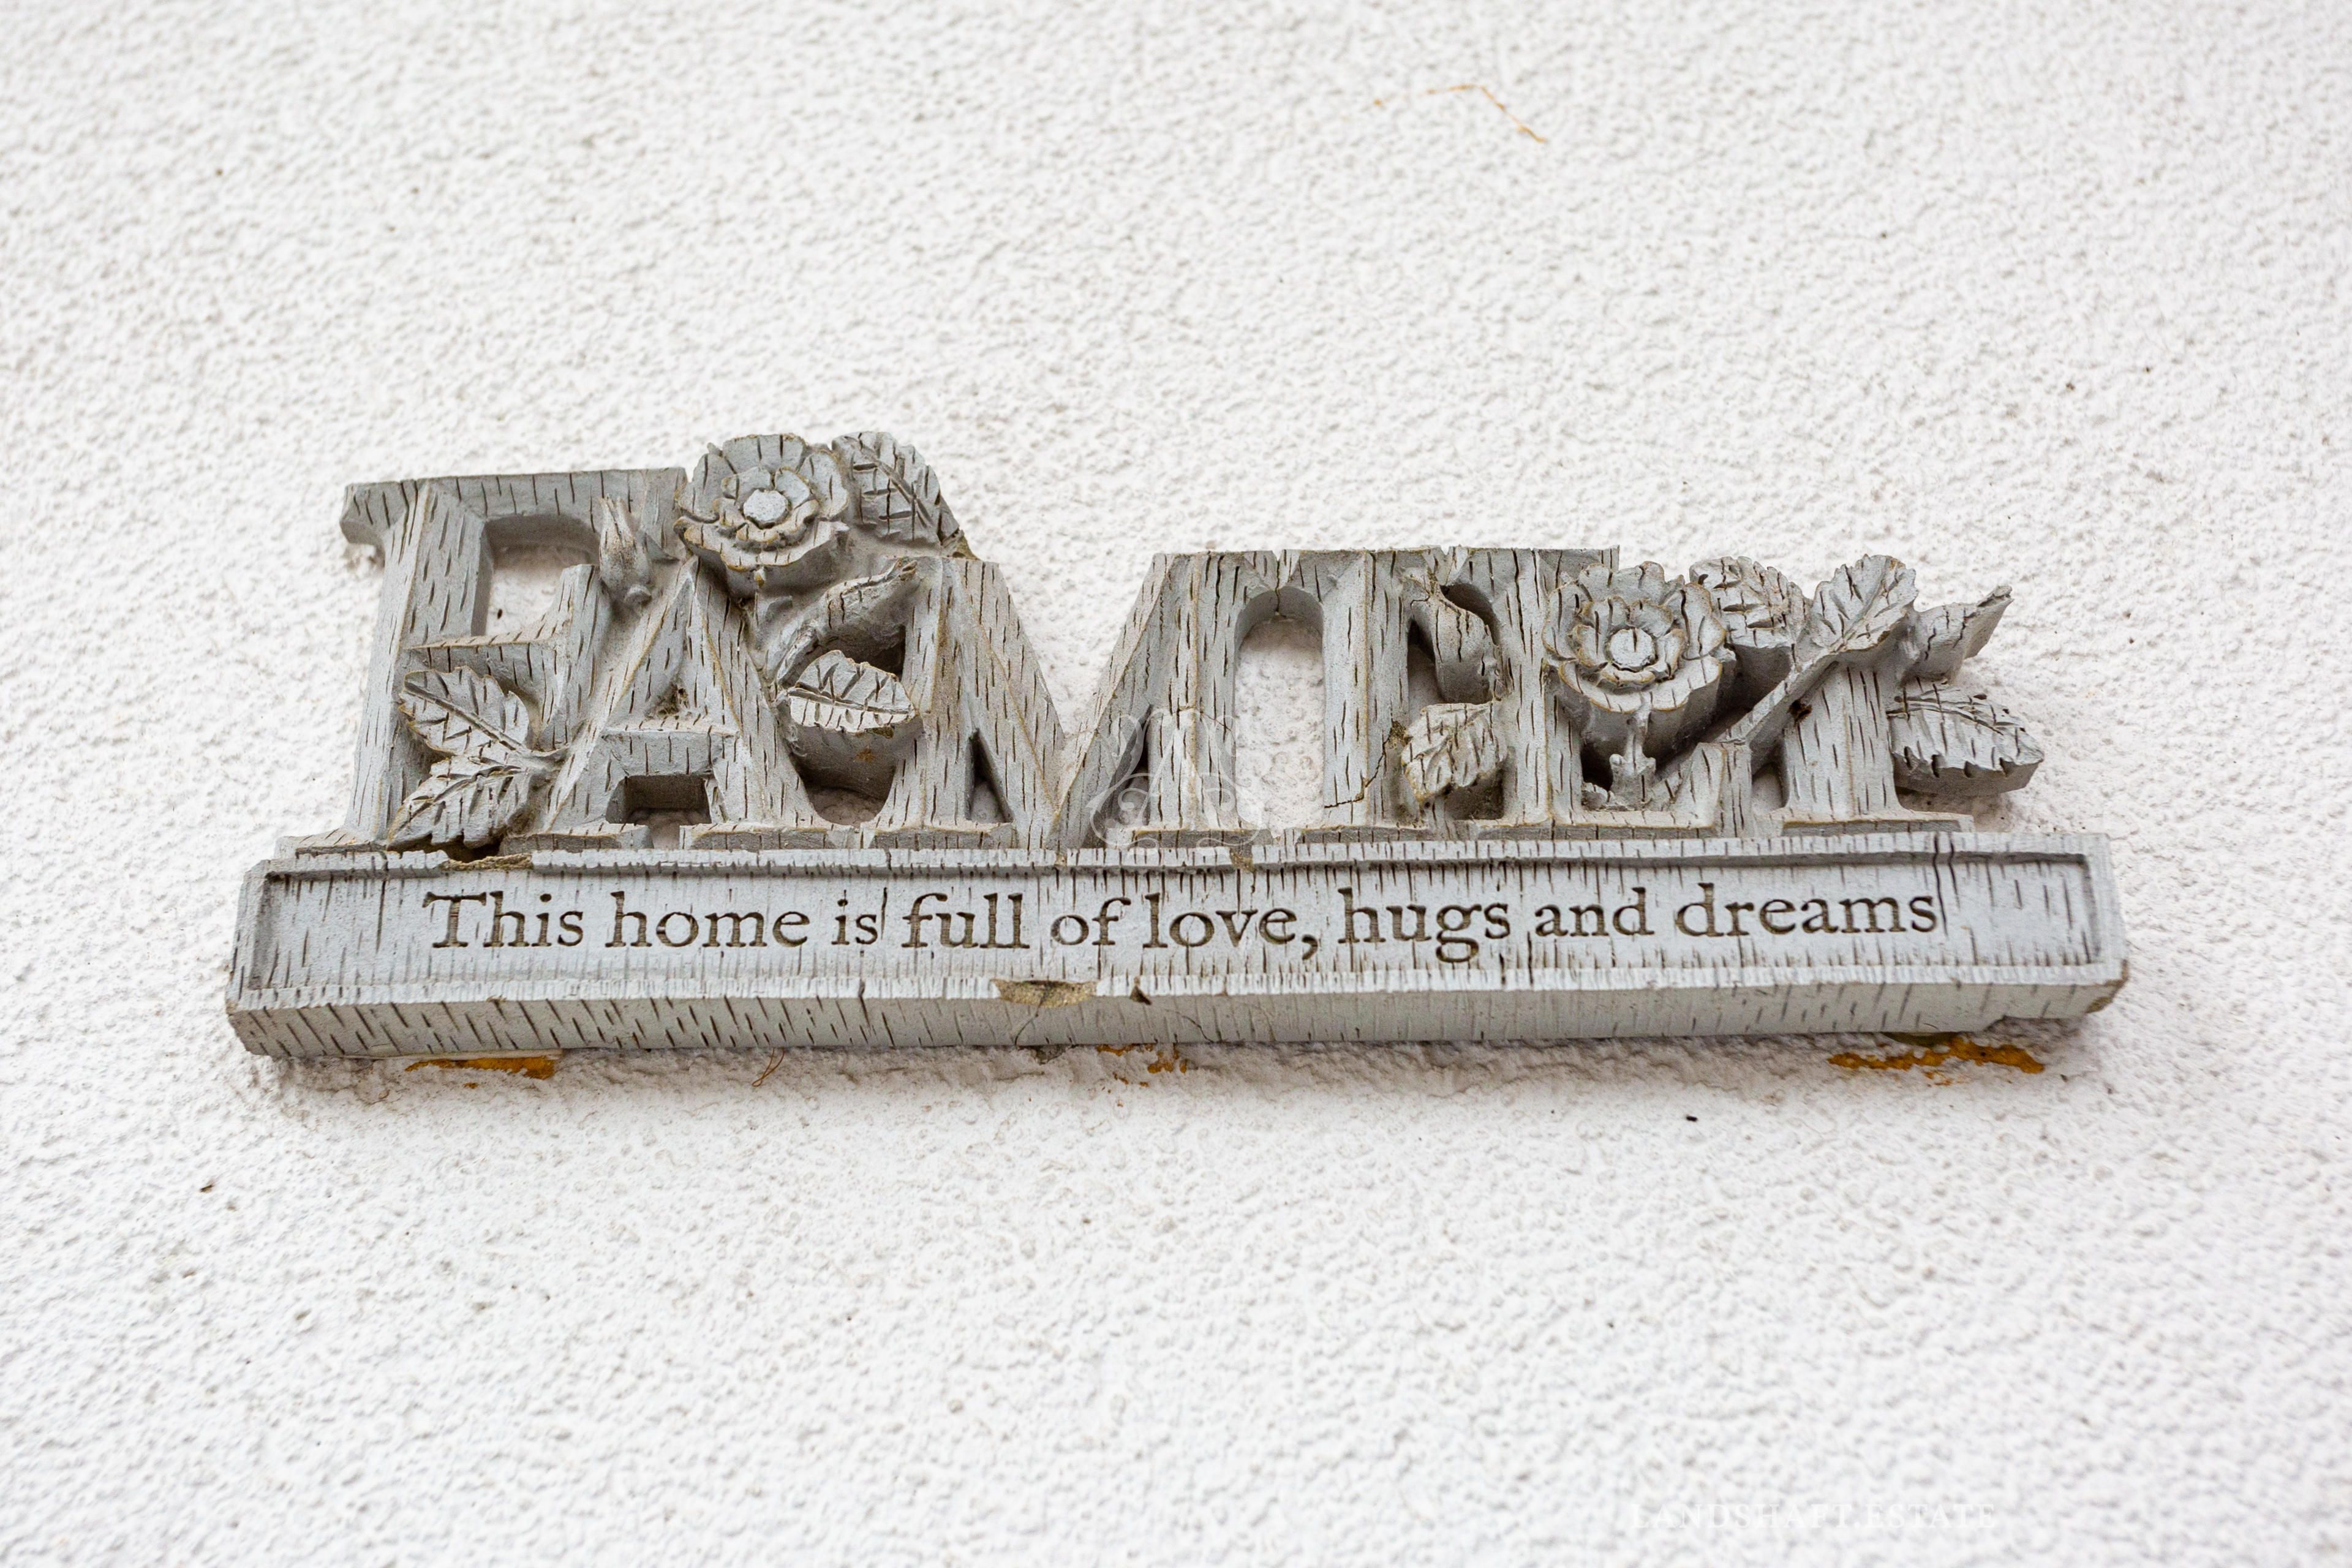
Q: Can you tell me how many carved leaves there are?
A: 8